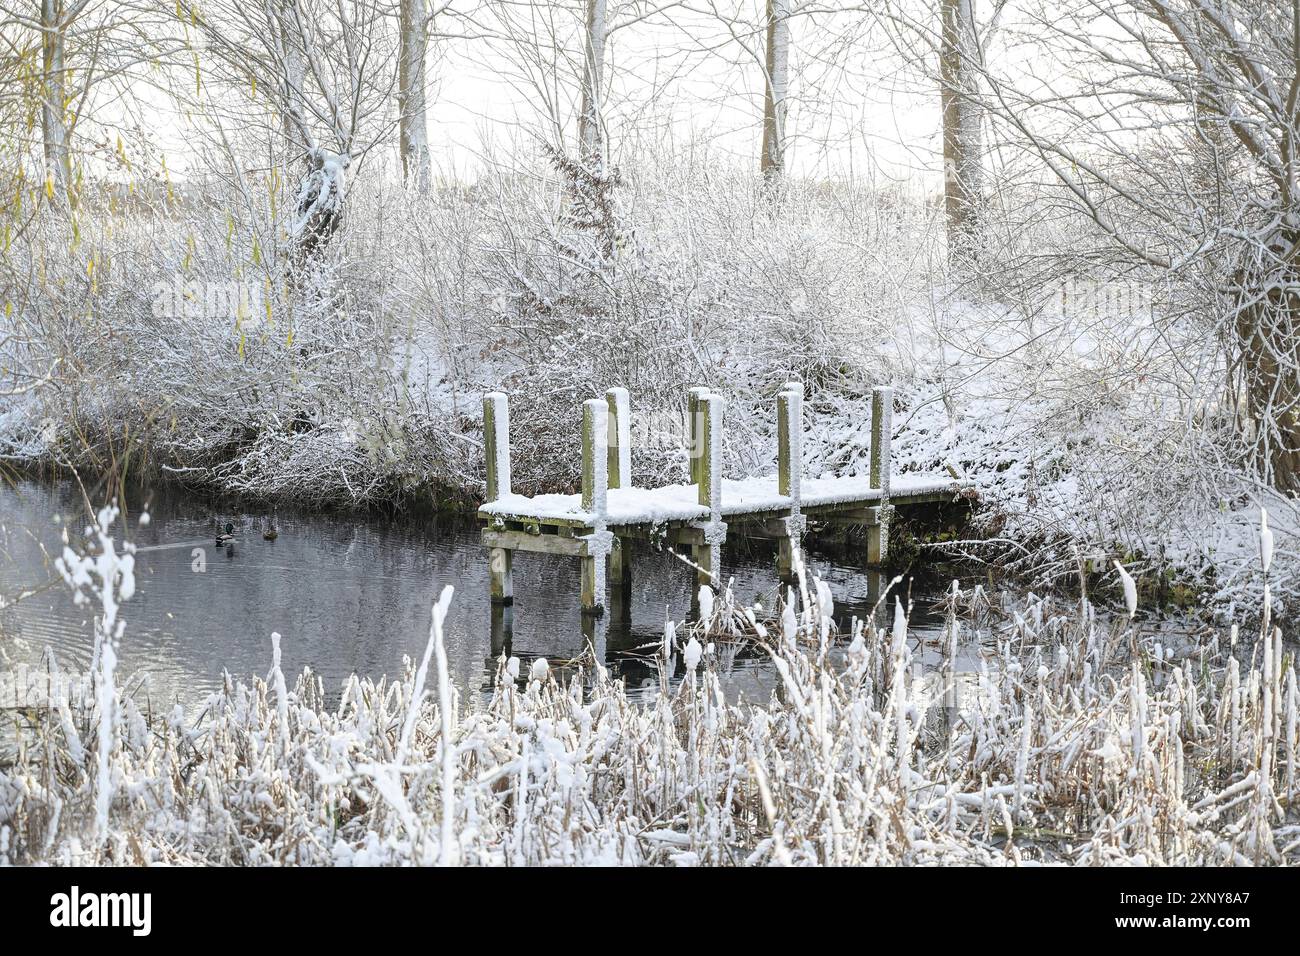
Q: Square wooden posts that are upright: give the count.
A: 8